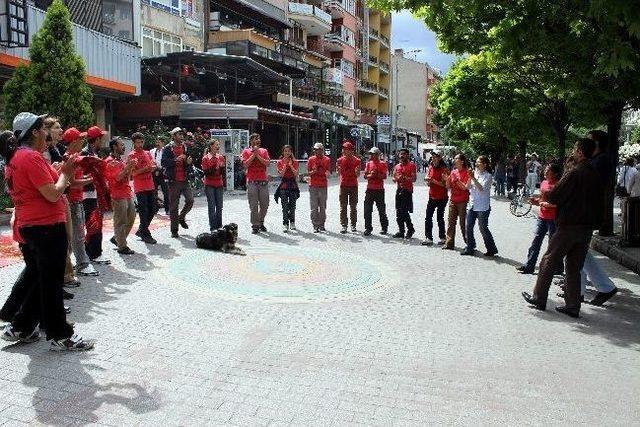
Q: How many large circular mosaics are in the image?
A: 1